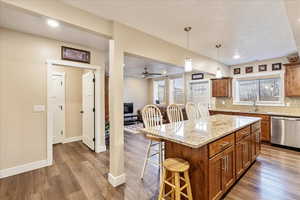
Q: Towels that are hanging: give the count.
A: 0